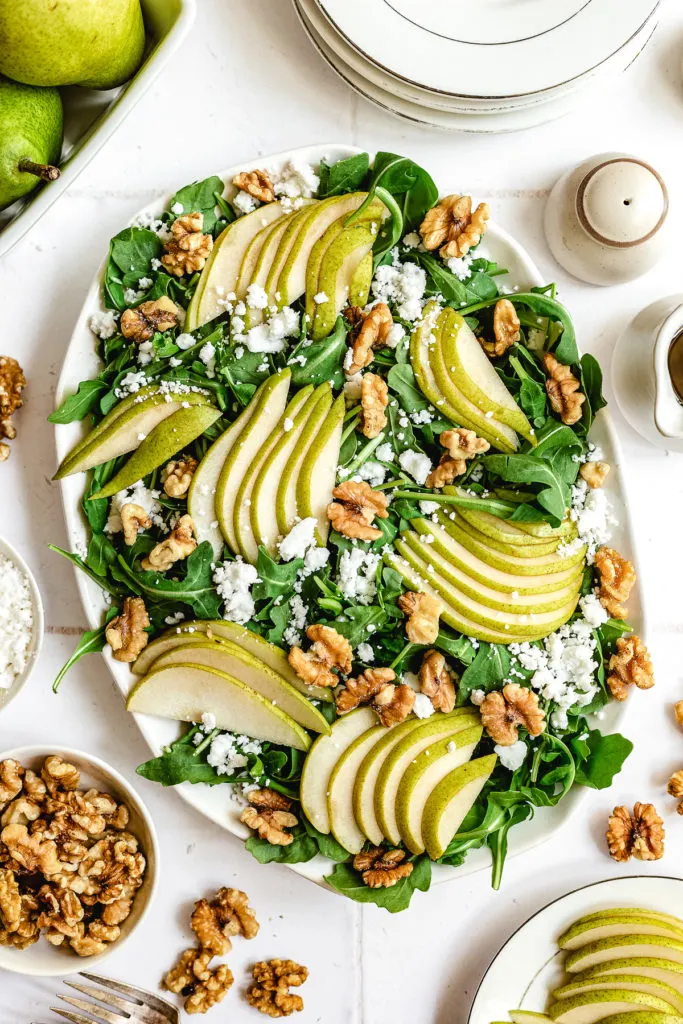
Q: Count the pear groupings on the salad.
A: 7